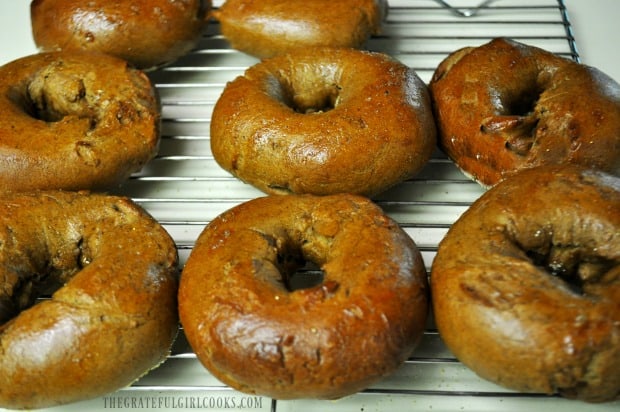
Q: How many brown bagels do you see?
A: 8